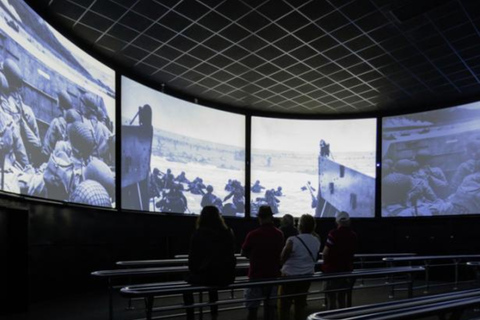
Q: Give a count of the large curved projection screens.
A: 4